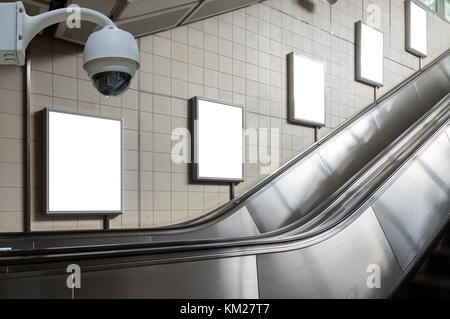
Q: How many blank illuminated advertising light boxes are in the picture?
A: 5